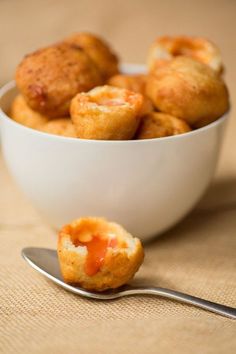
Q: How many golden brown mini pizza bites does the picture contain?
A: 10